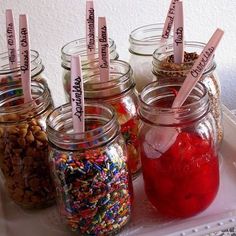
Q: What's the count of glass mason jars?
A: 8